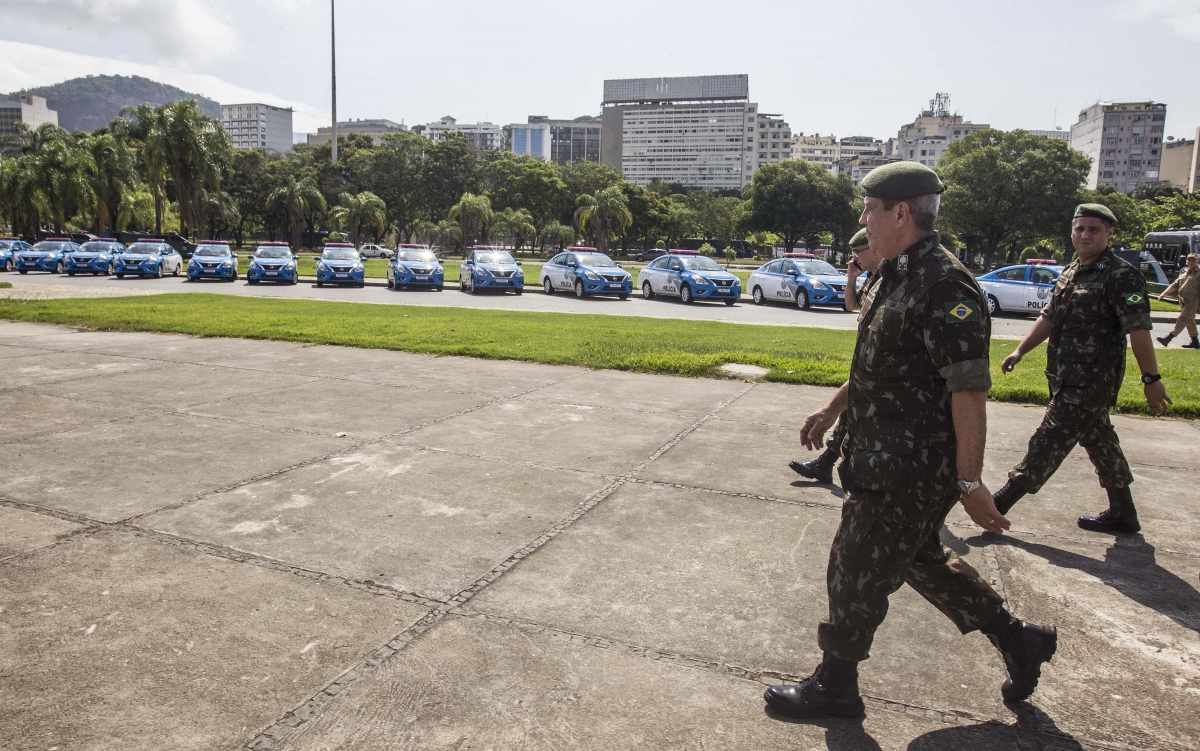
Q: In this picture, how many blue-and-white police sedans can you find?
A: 13